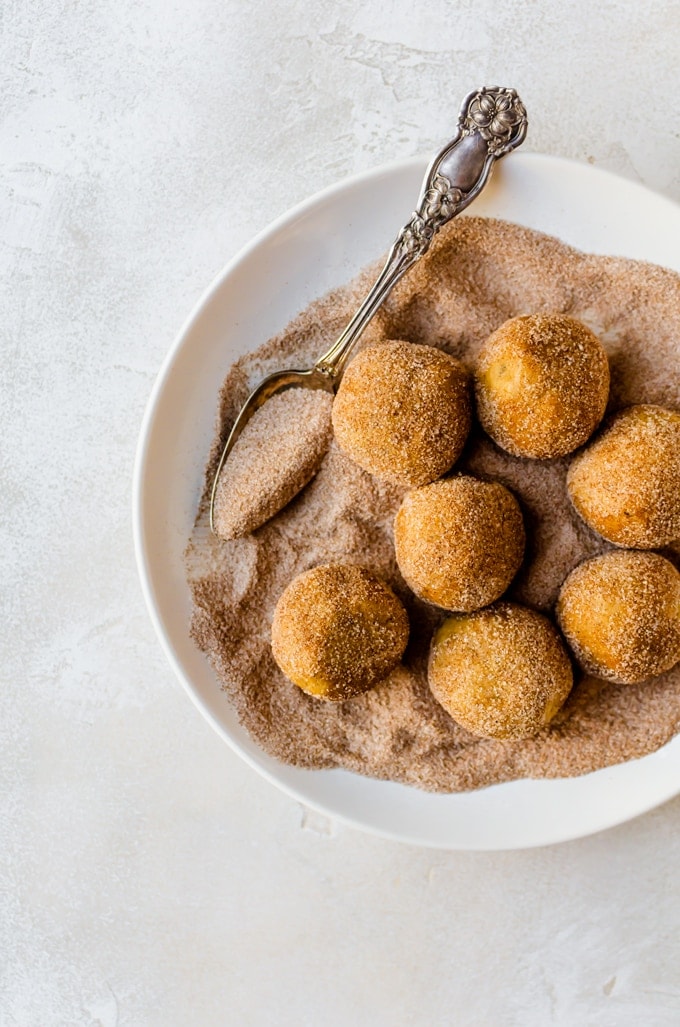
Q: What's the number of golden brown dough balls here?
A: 7